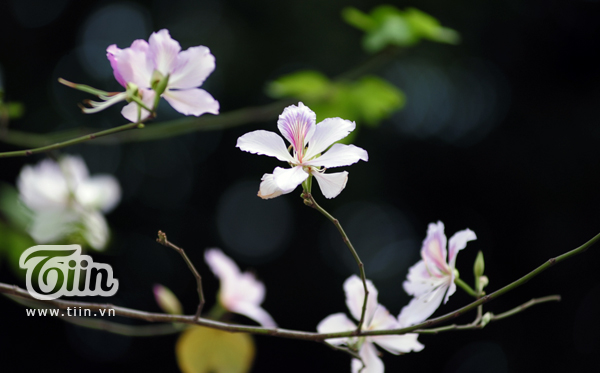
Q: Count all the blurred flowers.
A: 2